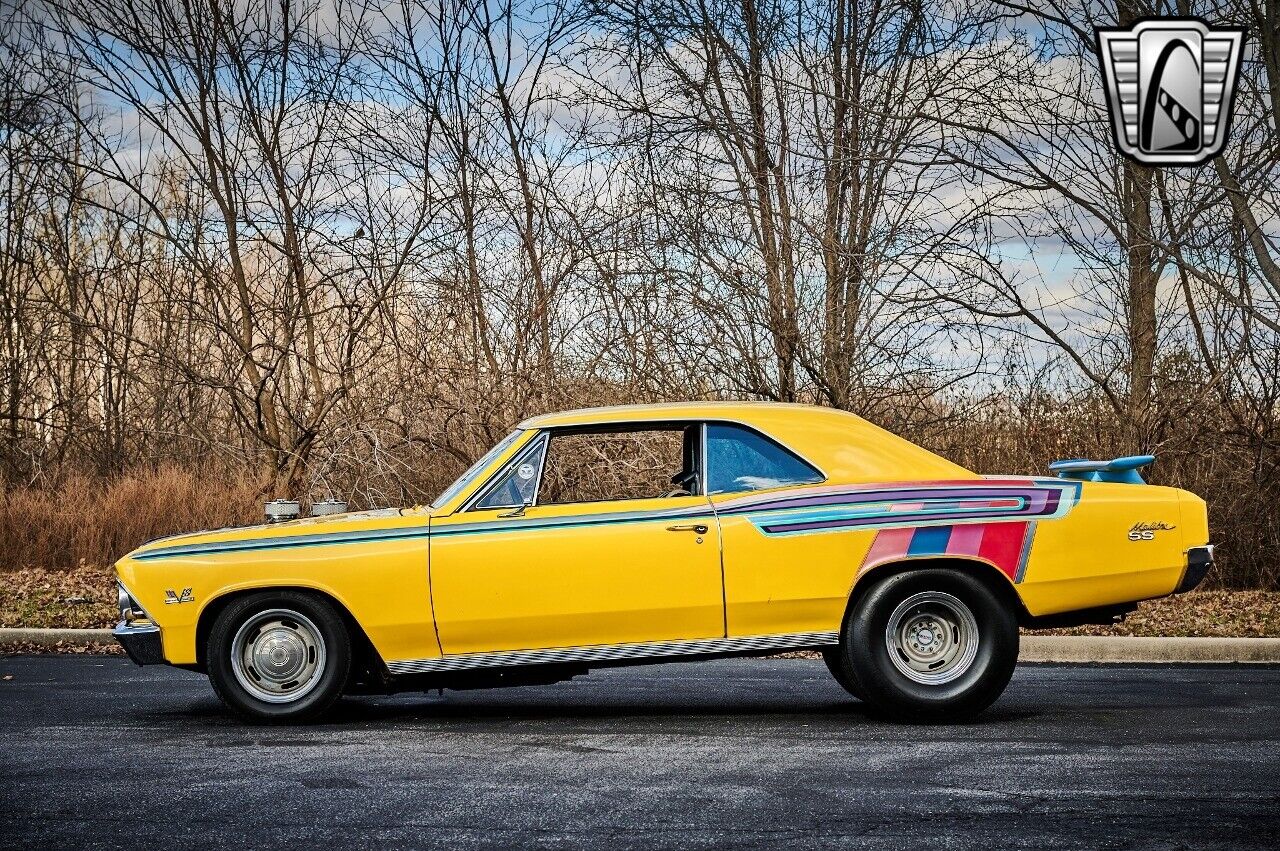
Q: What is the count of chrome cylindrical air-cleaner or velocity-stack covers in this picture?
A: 2